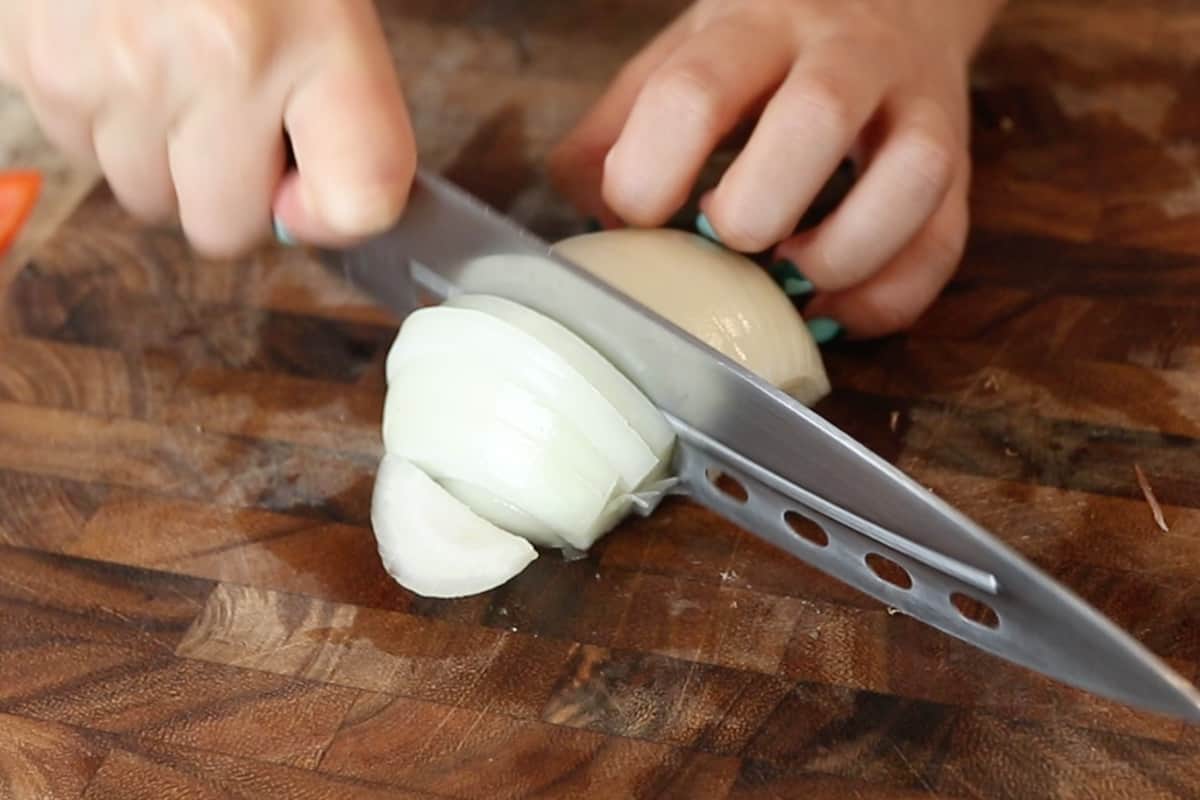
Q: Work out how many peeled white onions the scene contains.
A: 1